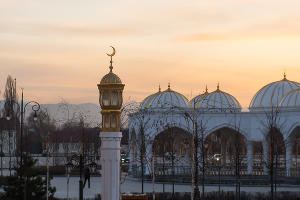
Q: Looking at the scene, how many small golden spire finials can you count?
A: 5